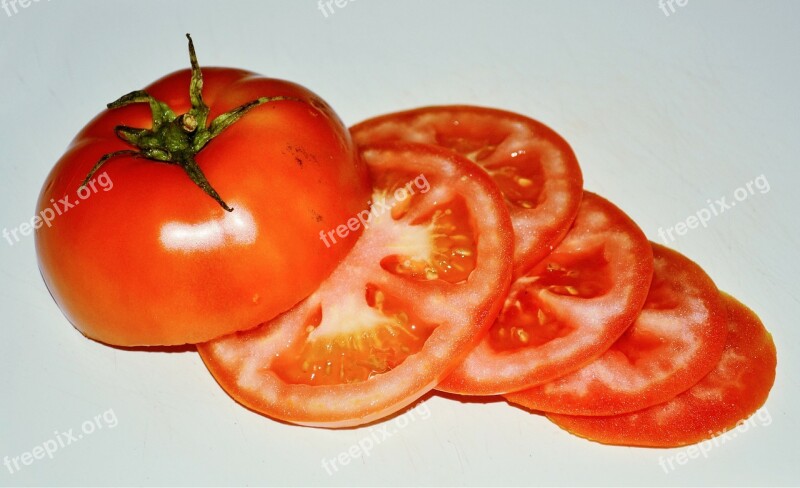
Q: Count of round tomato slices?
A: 5